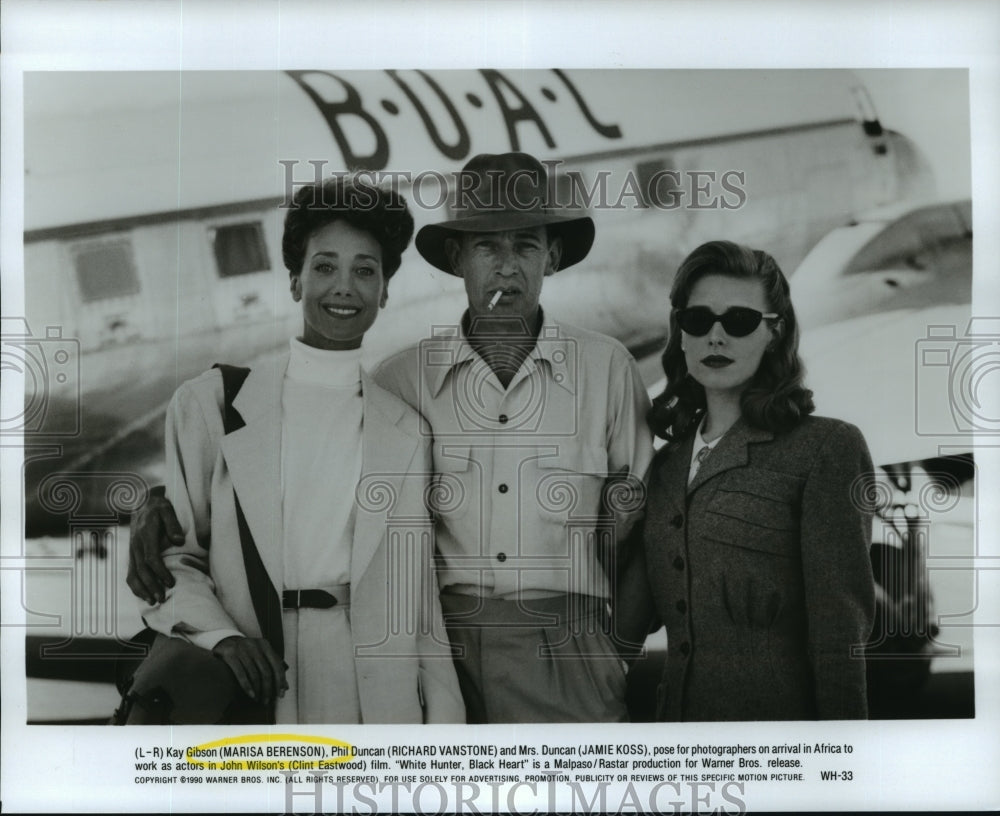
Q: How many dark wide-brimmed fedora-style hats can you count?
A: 1